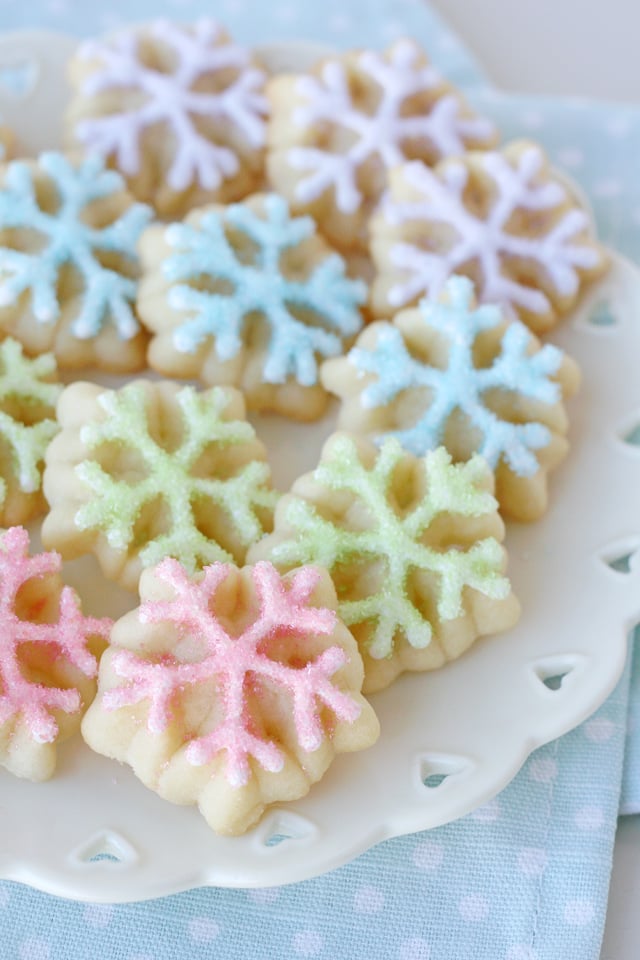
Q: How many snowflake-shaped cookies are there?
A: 11